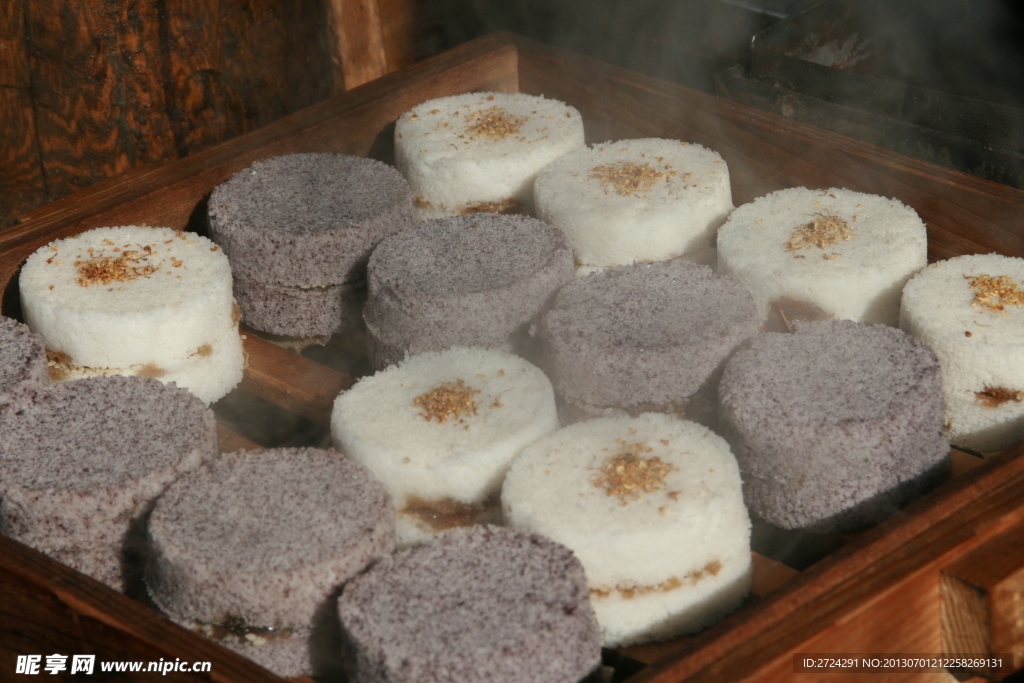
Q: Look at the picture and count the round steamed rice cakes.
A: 15